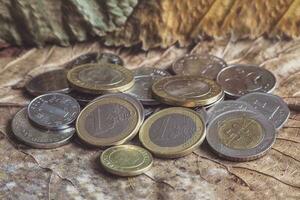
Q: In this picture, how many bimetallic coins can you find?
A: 5